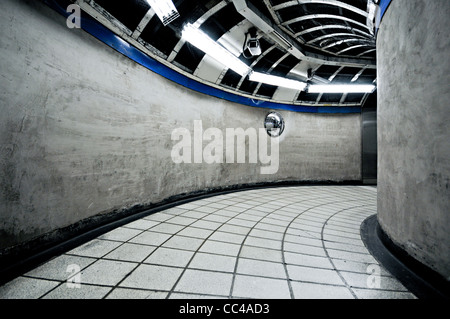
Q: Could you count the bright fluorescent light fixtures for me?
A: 4